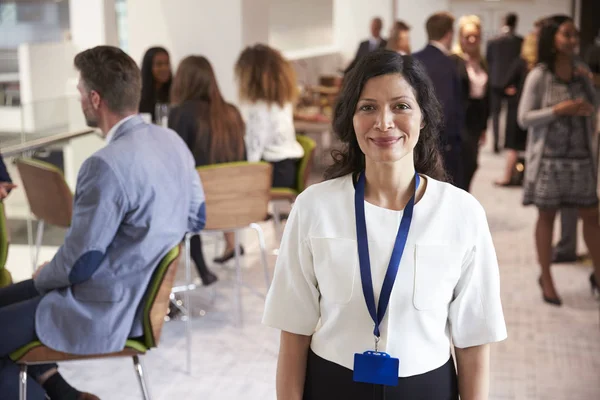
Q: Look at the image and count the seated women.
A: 3